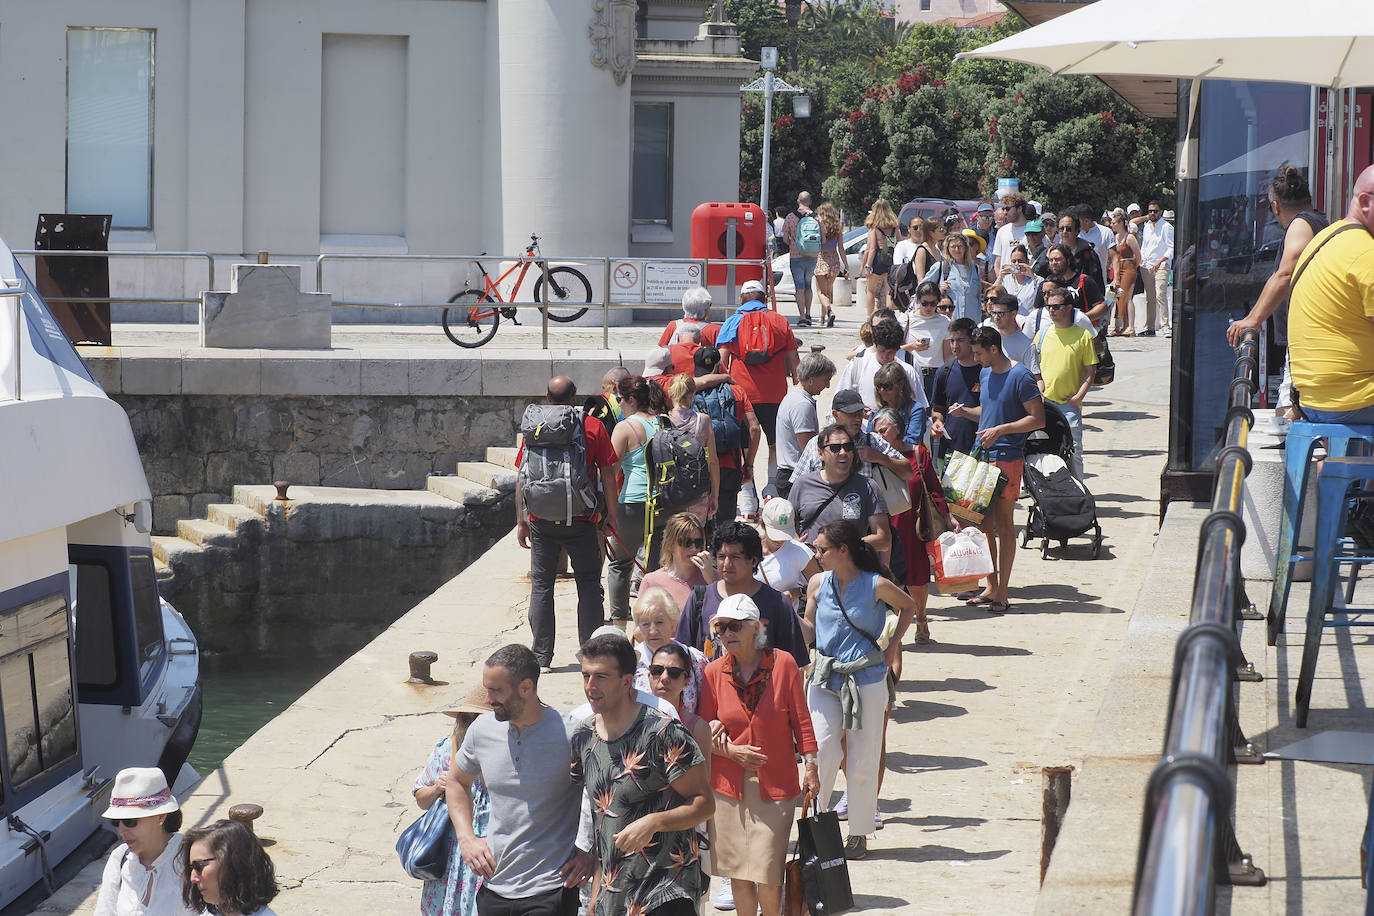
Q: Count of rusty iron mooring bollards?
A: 3